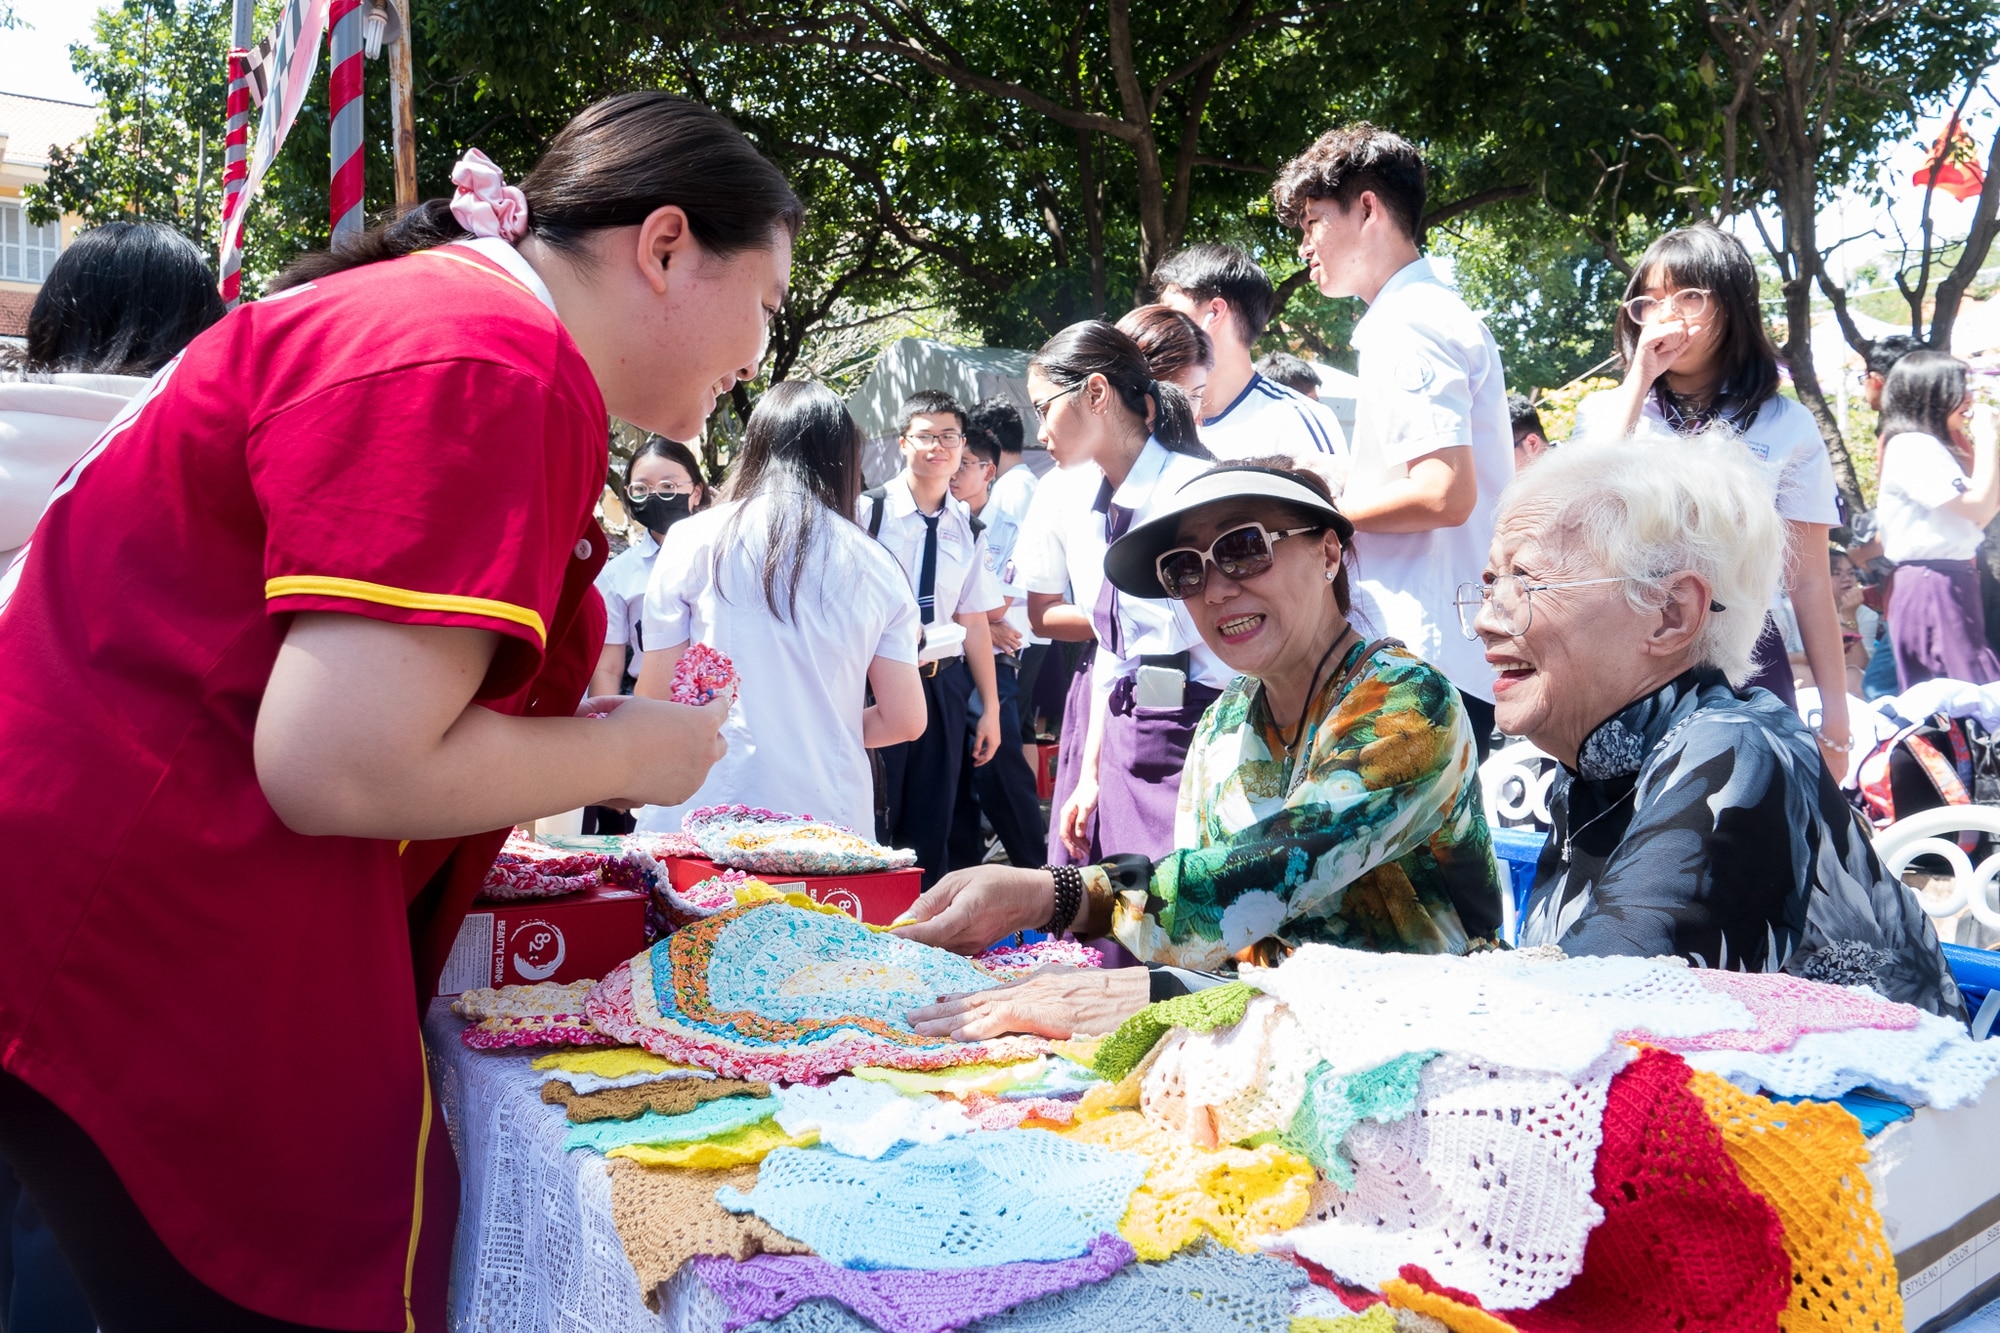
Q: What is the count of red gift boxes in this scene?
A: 2